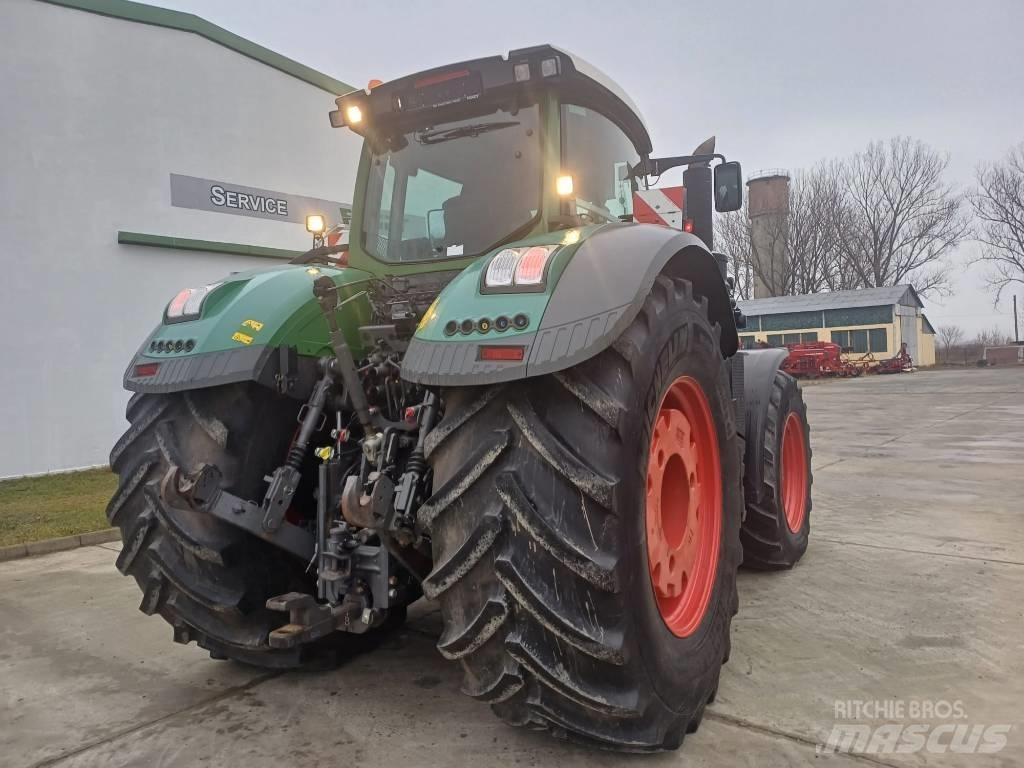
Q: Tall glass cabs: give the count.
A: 1